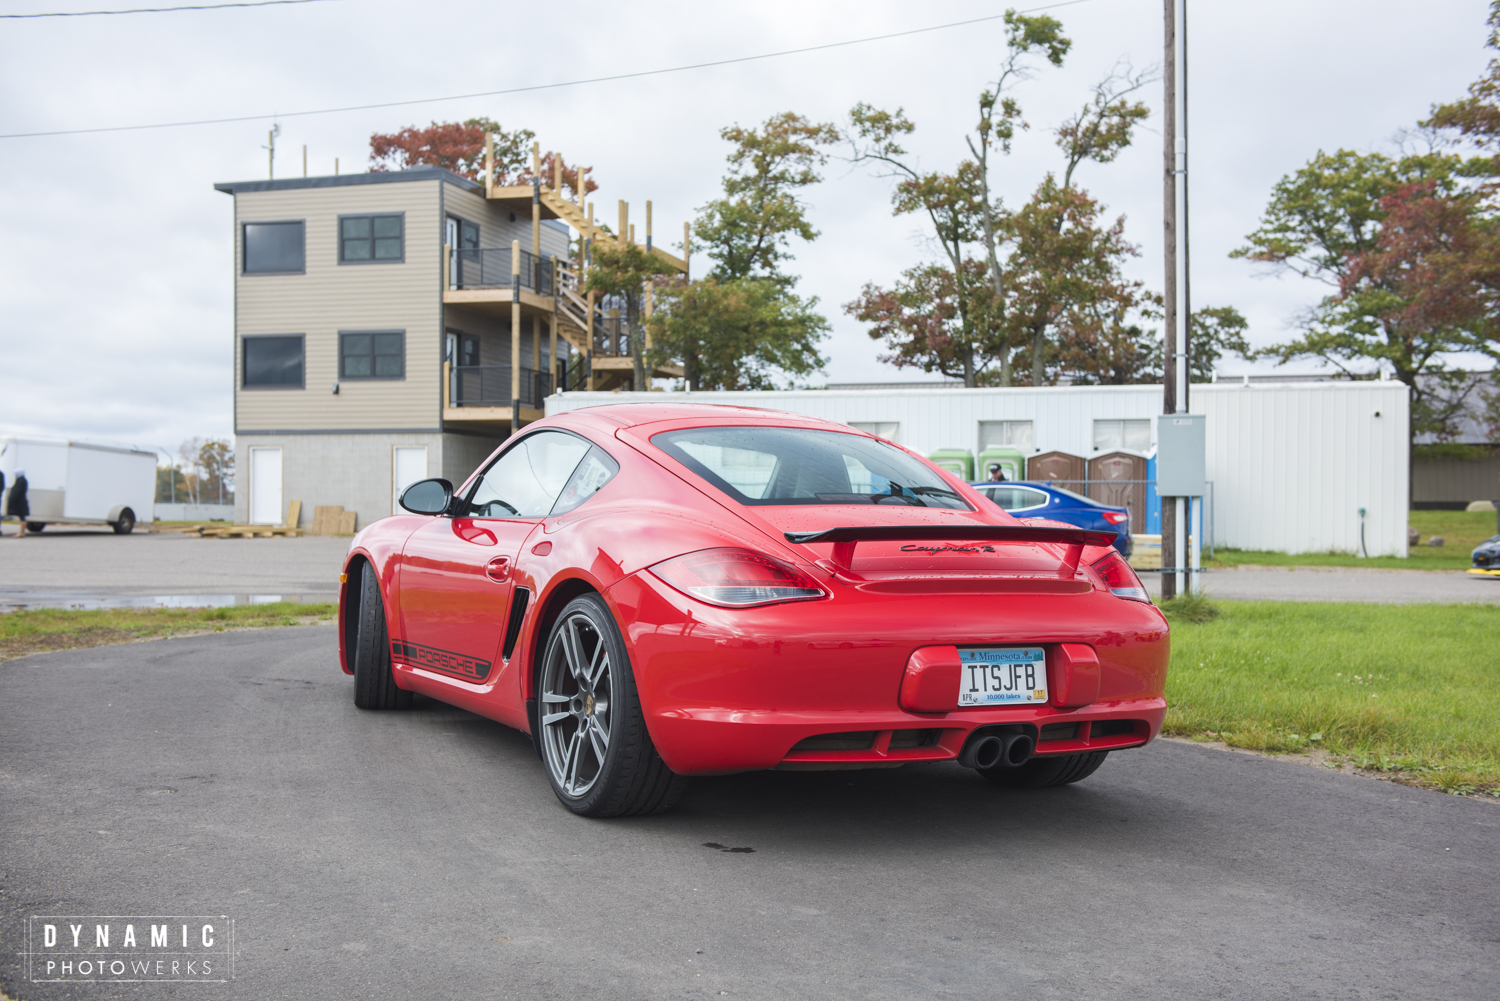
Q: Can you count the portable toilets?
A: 5